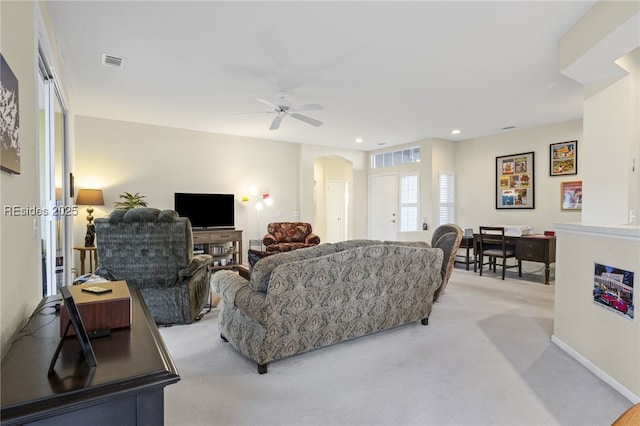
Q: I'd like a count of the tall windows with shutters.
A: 2